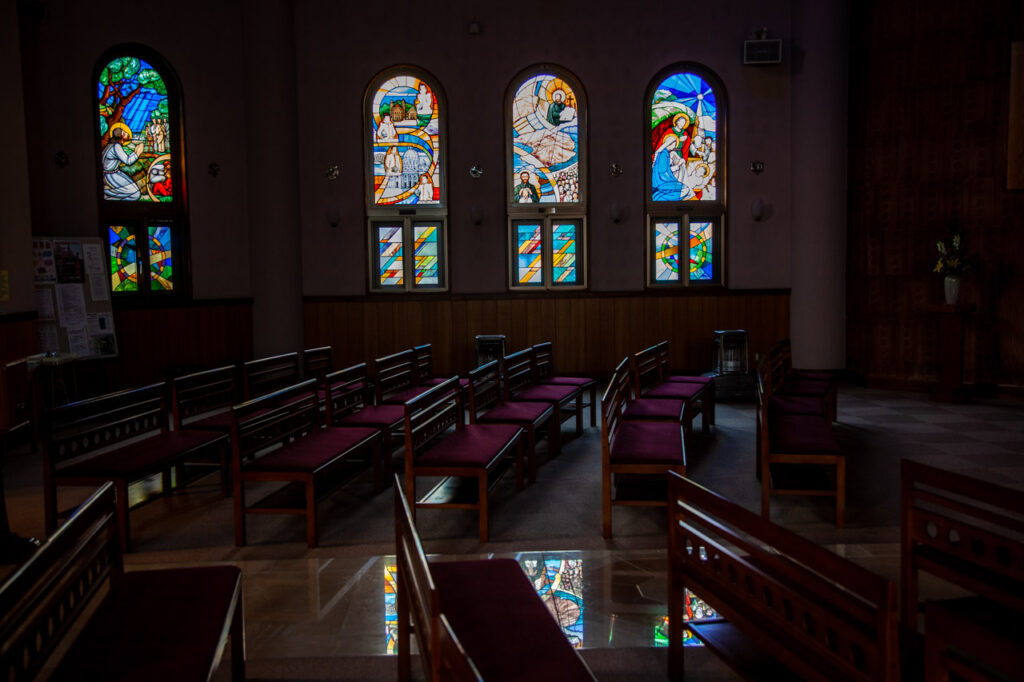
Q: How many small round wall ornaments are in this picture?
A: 6